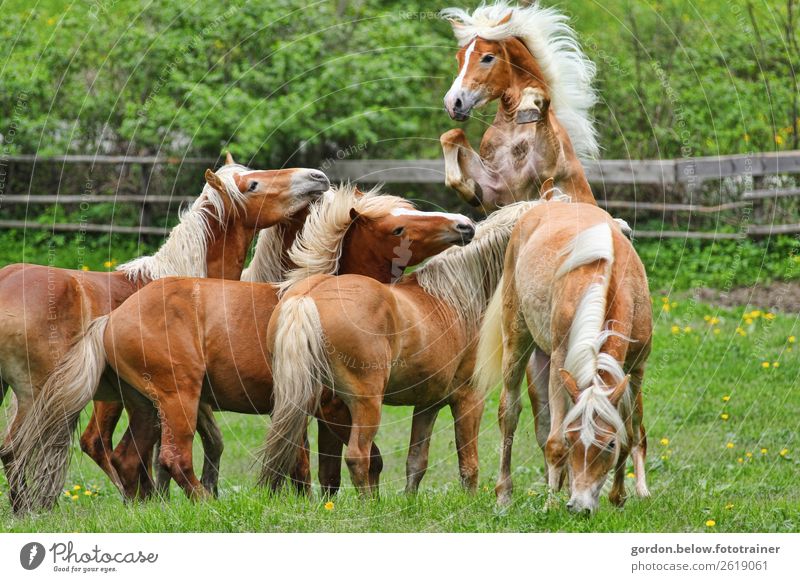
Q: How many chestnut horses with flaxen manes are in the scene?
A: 6